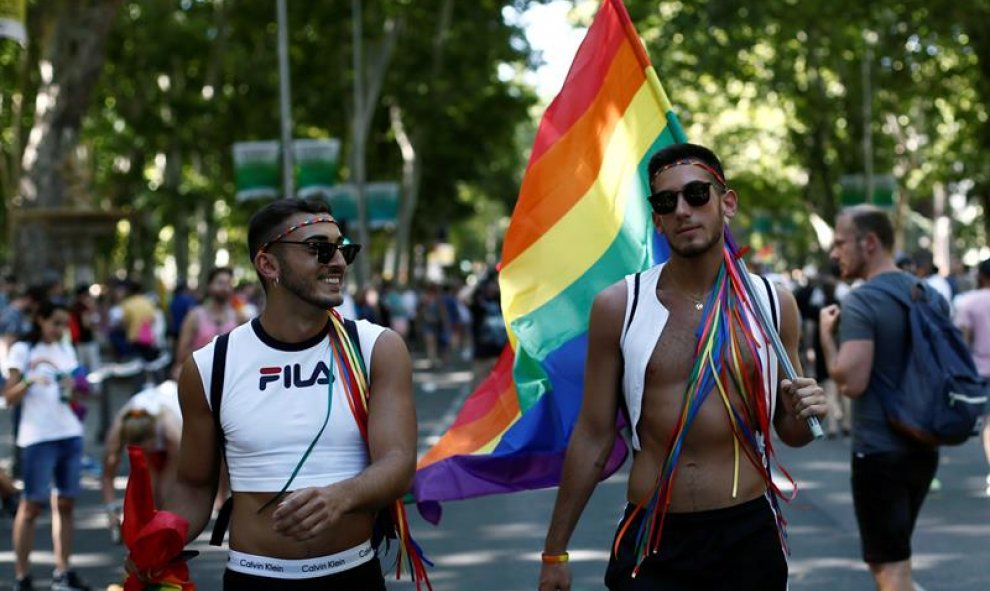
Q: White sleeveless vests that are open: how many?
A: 1